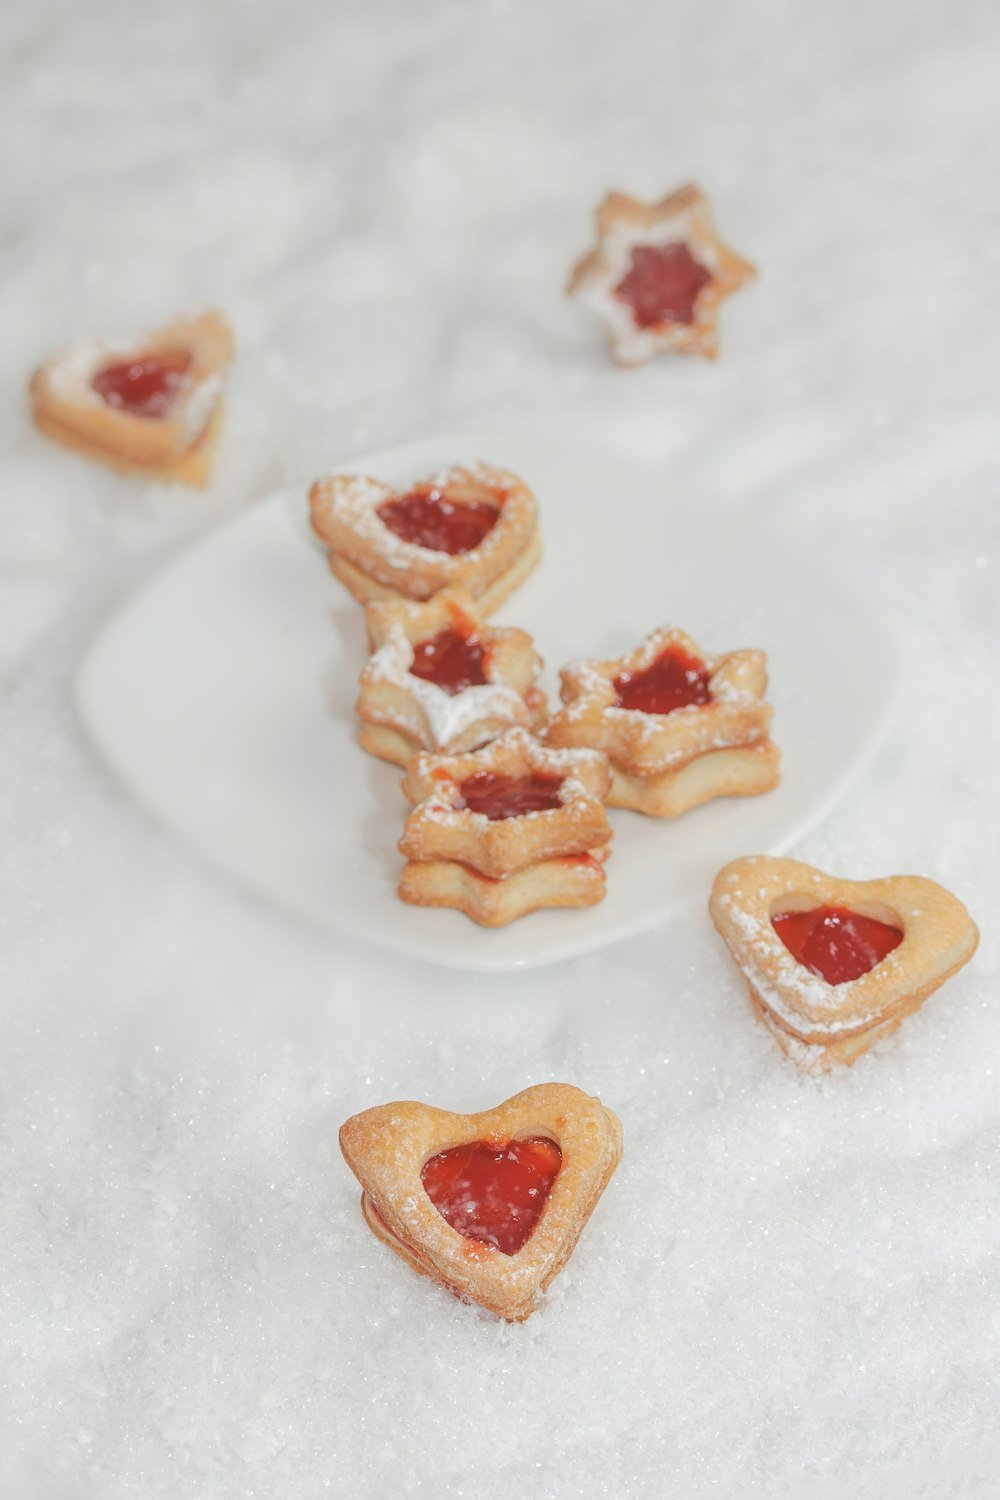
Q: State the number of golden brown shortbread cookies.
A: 8